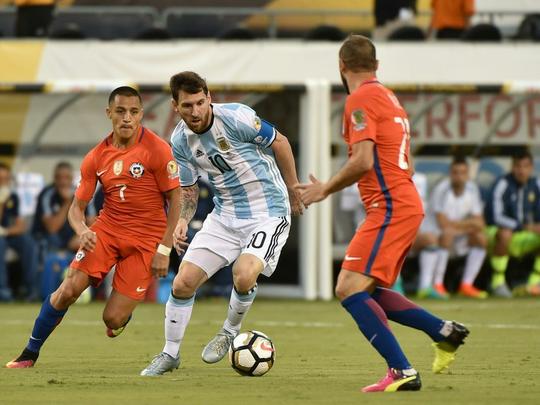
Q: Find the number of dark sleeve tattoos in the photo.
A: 1